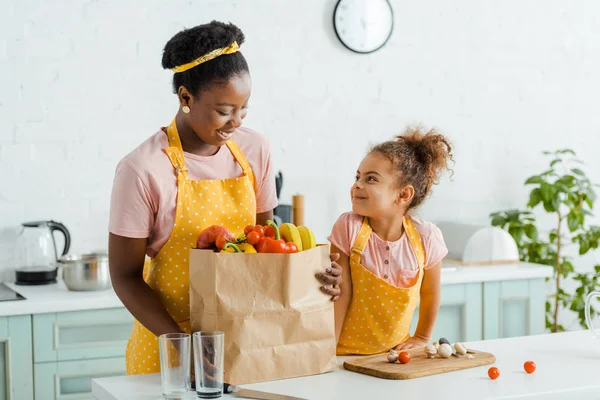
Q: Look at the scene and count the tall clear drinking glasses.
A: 2